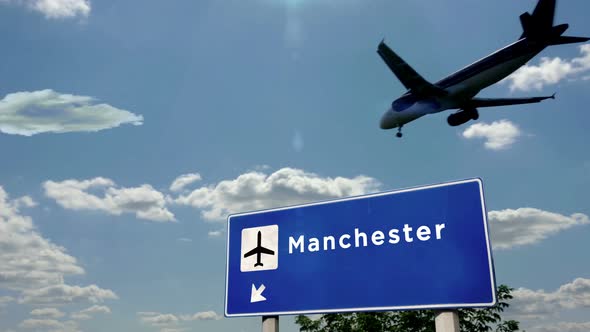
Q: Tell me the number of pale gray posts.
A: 2